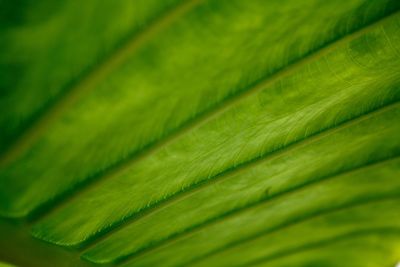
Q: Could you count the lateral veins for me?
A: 6